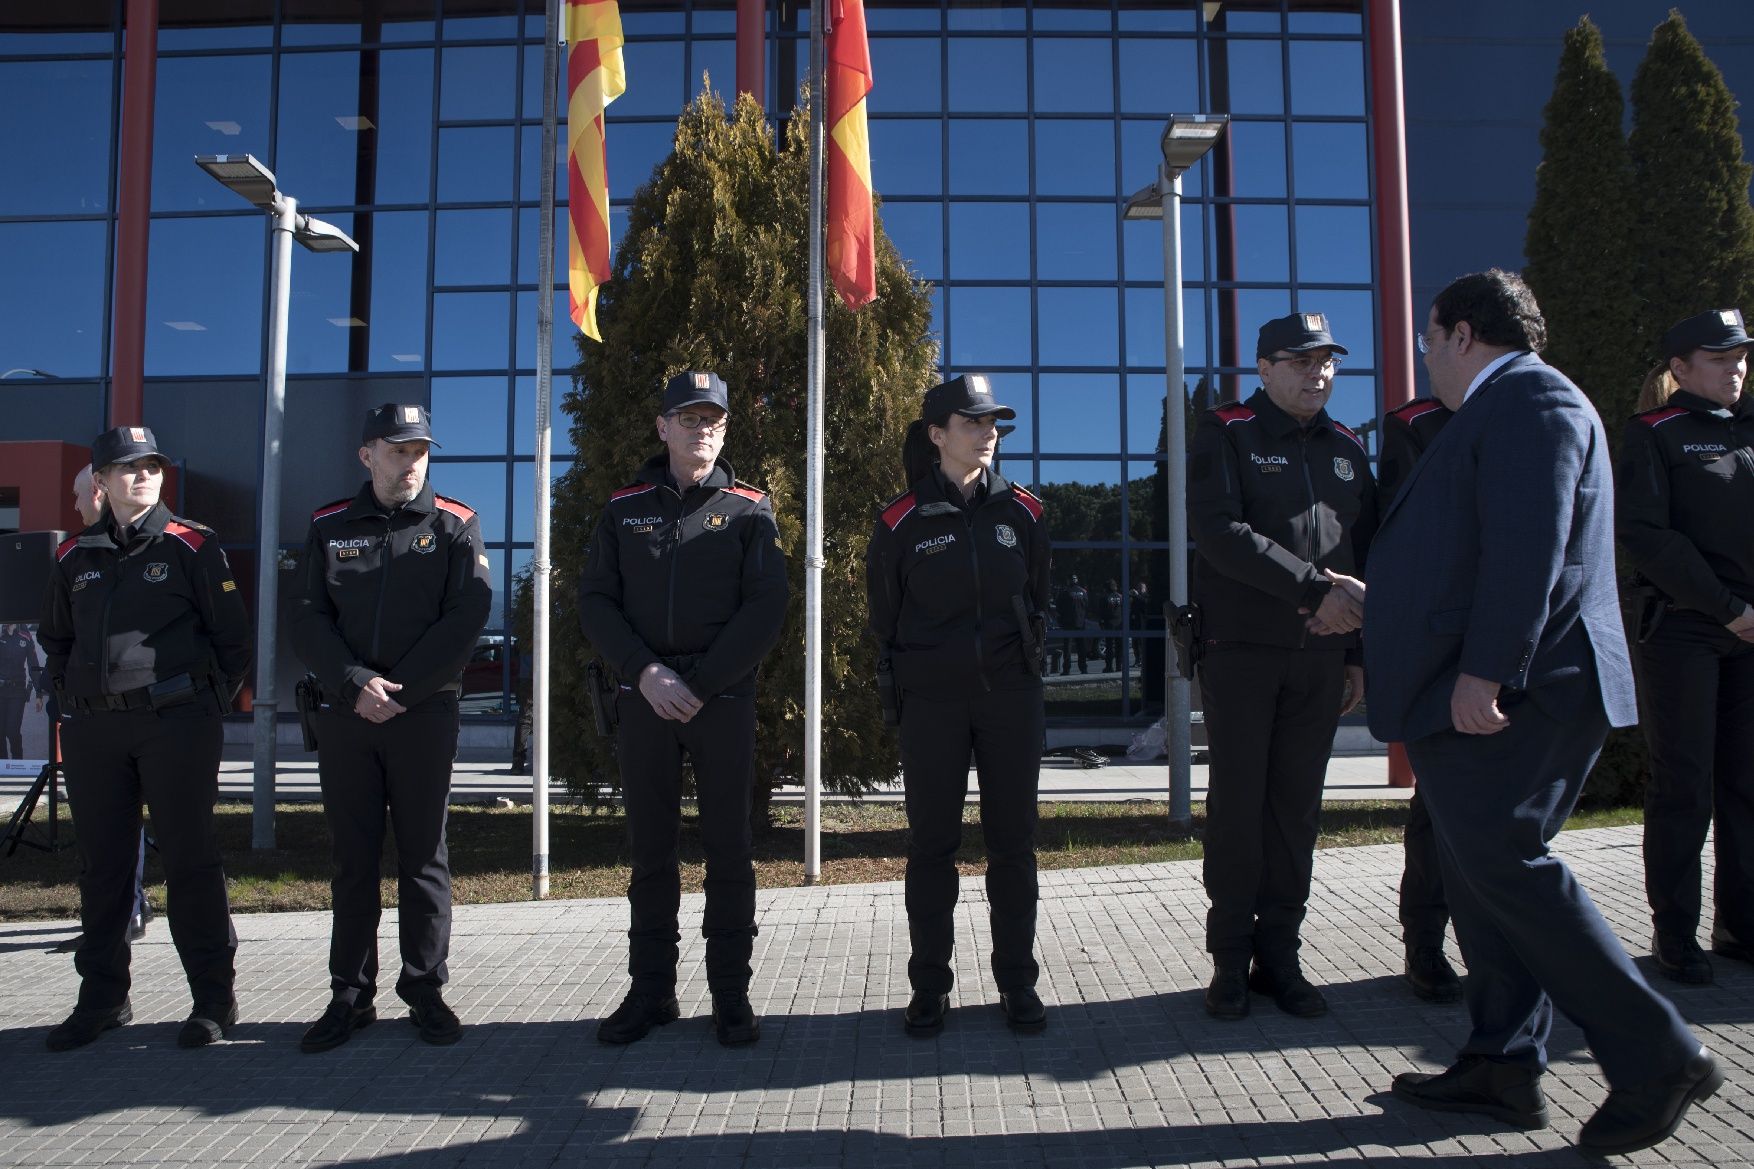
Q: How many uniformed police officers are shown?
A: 7